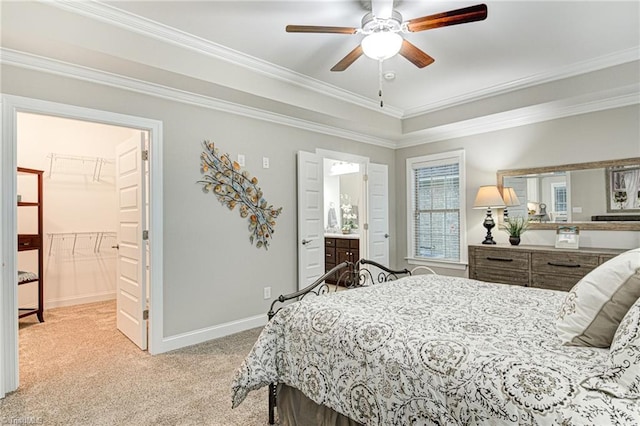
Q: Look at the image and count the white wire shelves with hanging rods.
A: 2